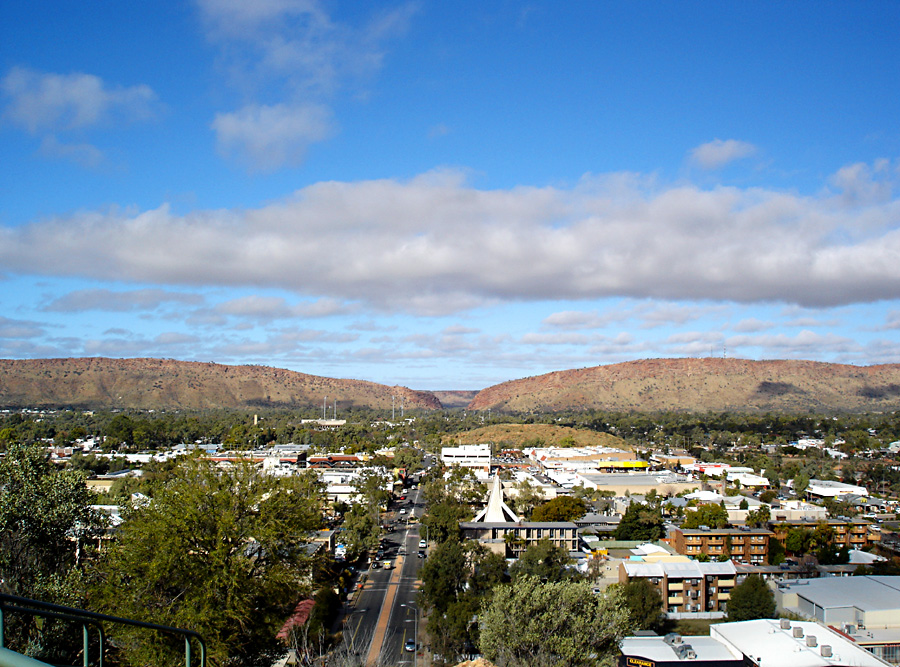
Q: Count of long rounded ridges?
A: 2